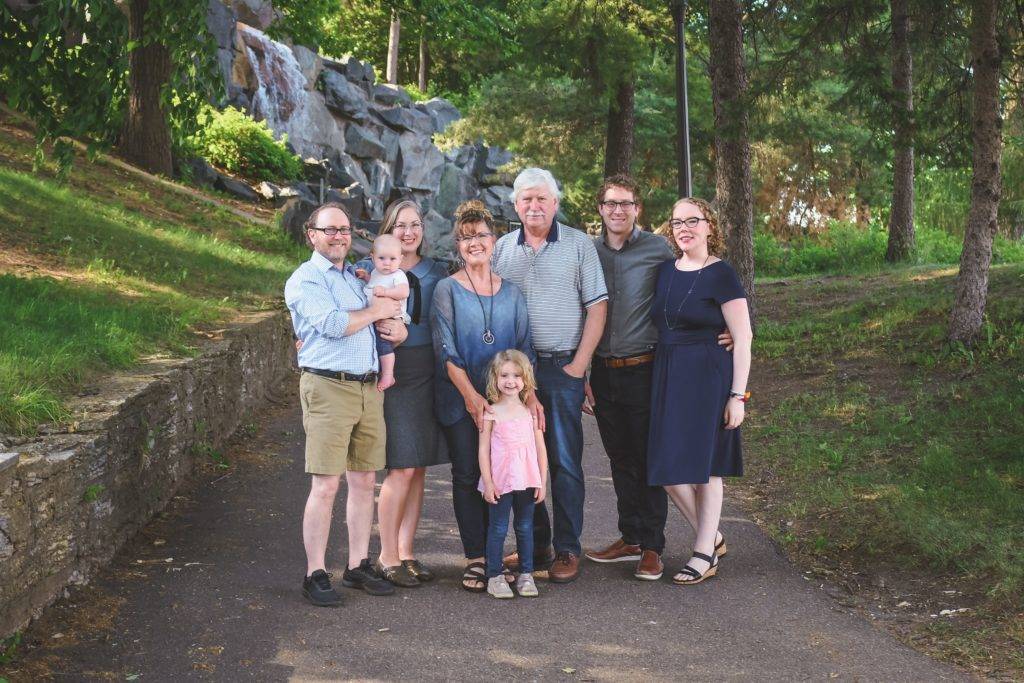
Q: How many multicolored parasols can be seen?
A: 0